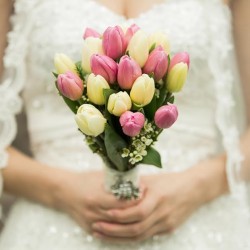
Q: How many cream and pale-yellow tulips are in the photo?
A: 9